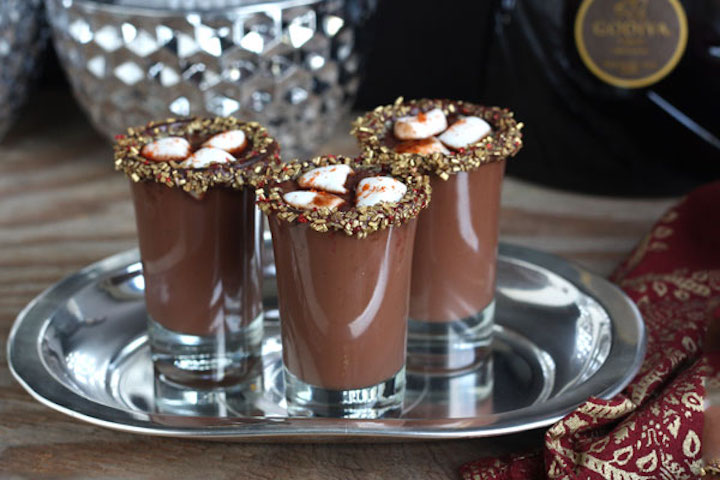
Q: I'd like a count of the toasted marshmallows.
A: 9